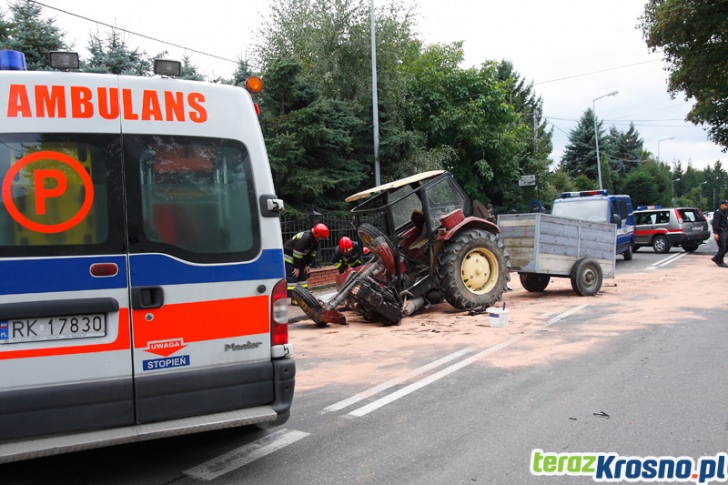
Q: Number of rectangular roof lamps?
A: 2